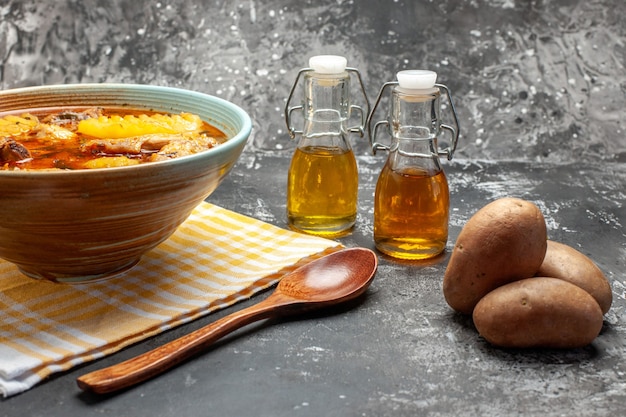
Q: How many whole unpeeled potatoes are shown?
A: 3